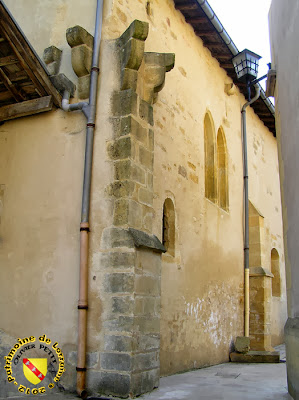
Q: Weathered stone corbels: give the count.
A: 4